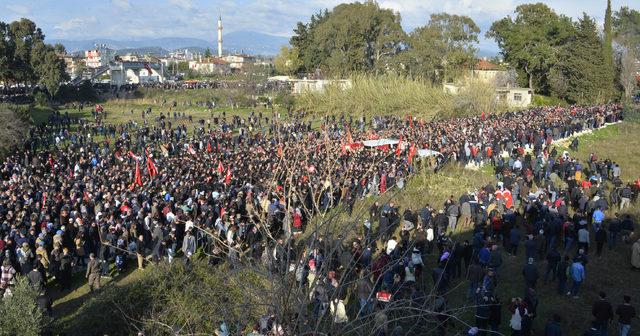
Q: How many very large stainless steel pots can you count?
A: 0